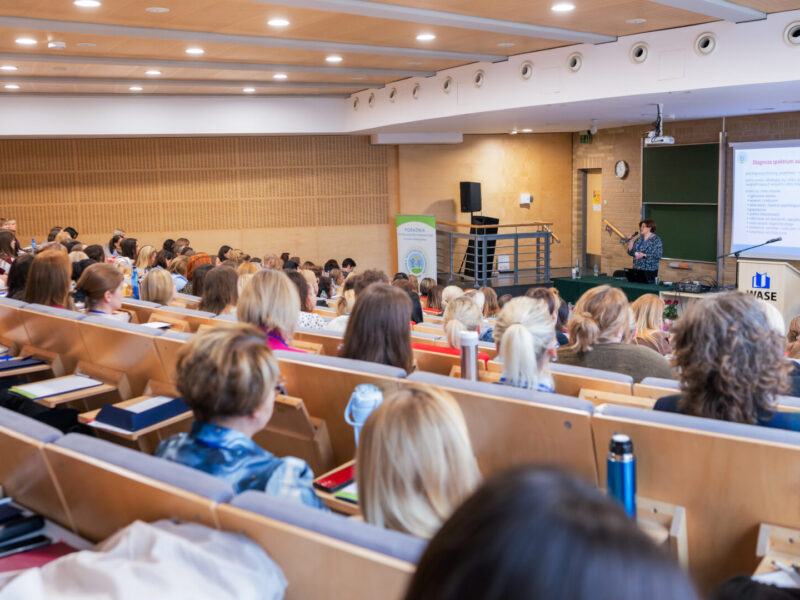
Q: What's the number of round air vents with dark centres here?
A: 11